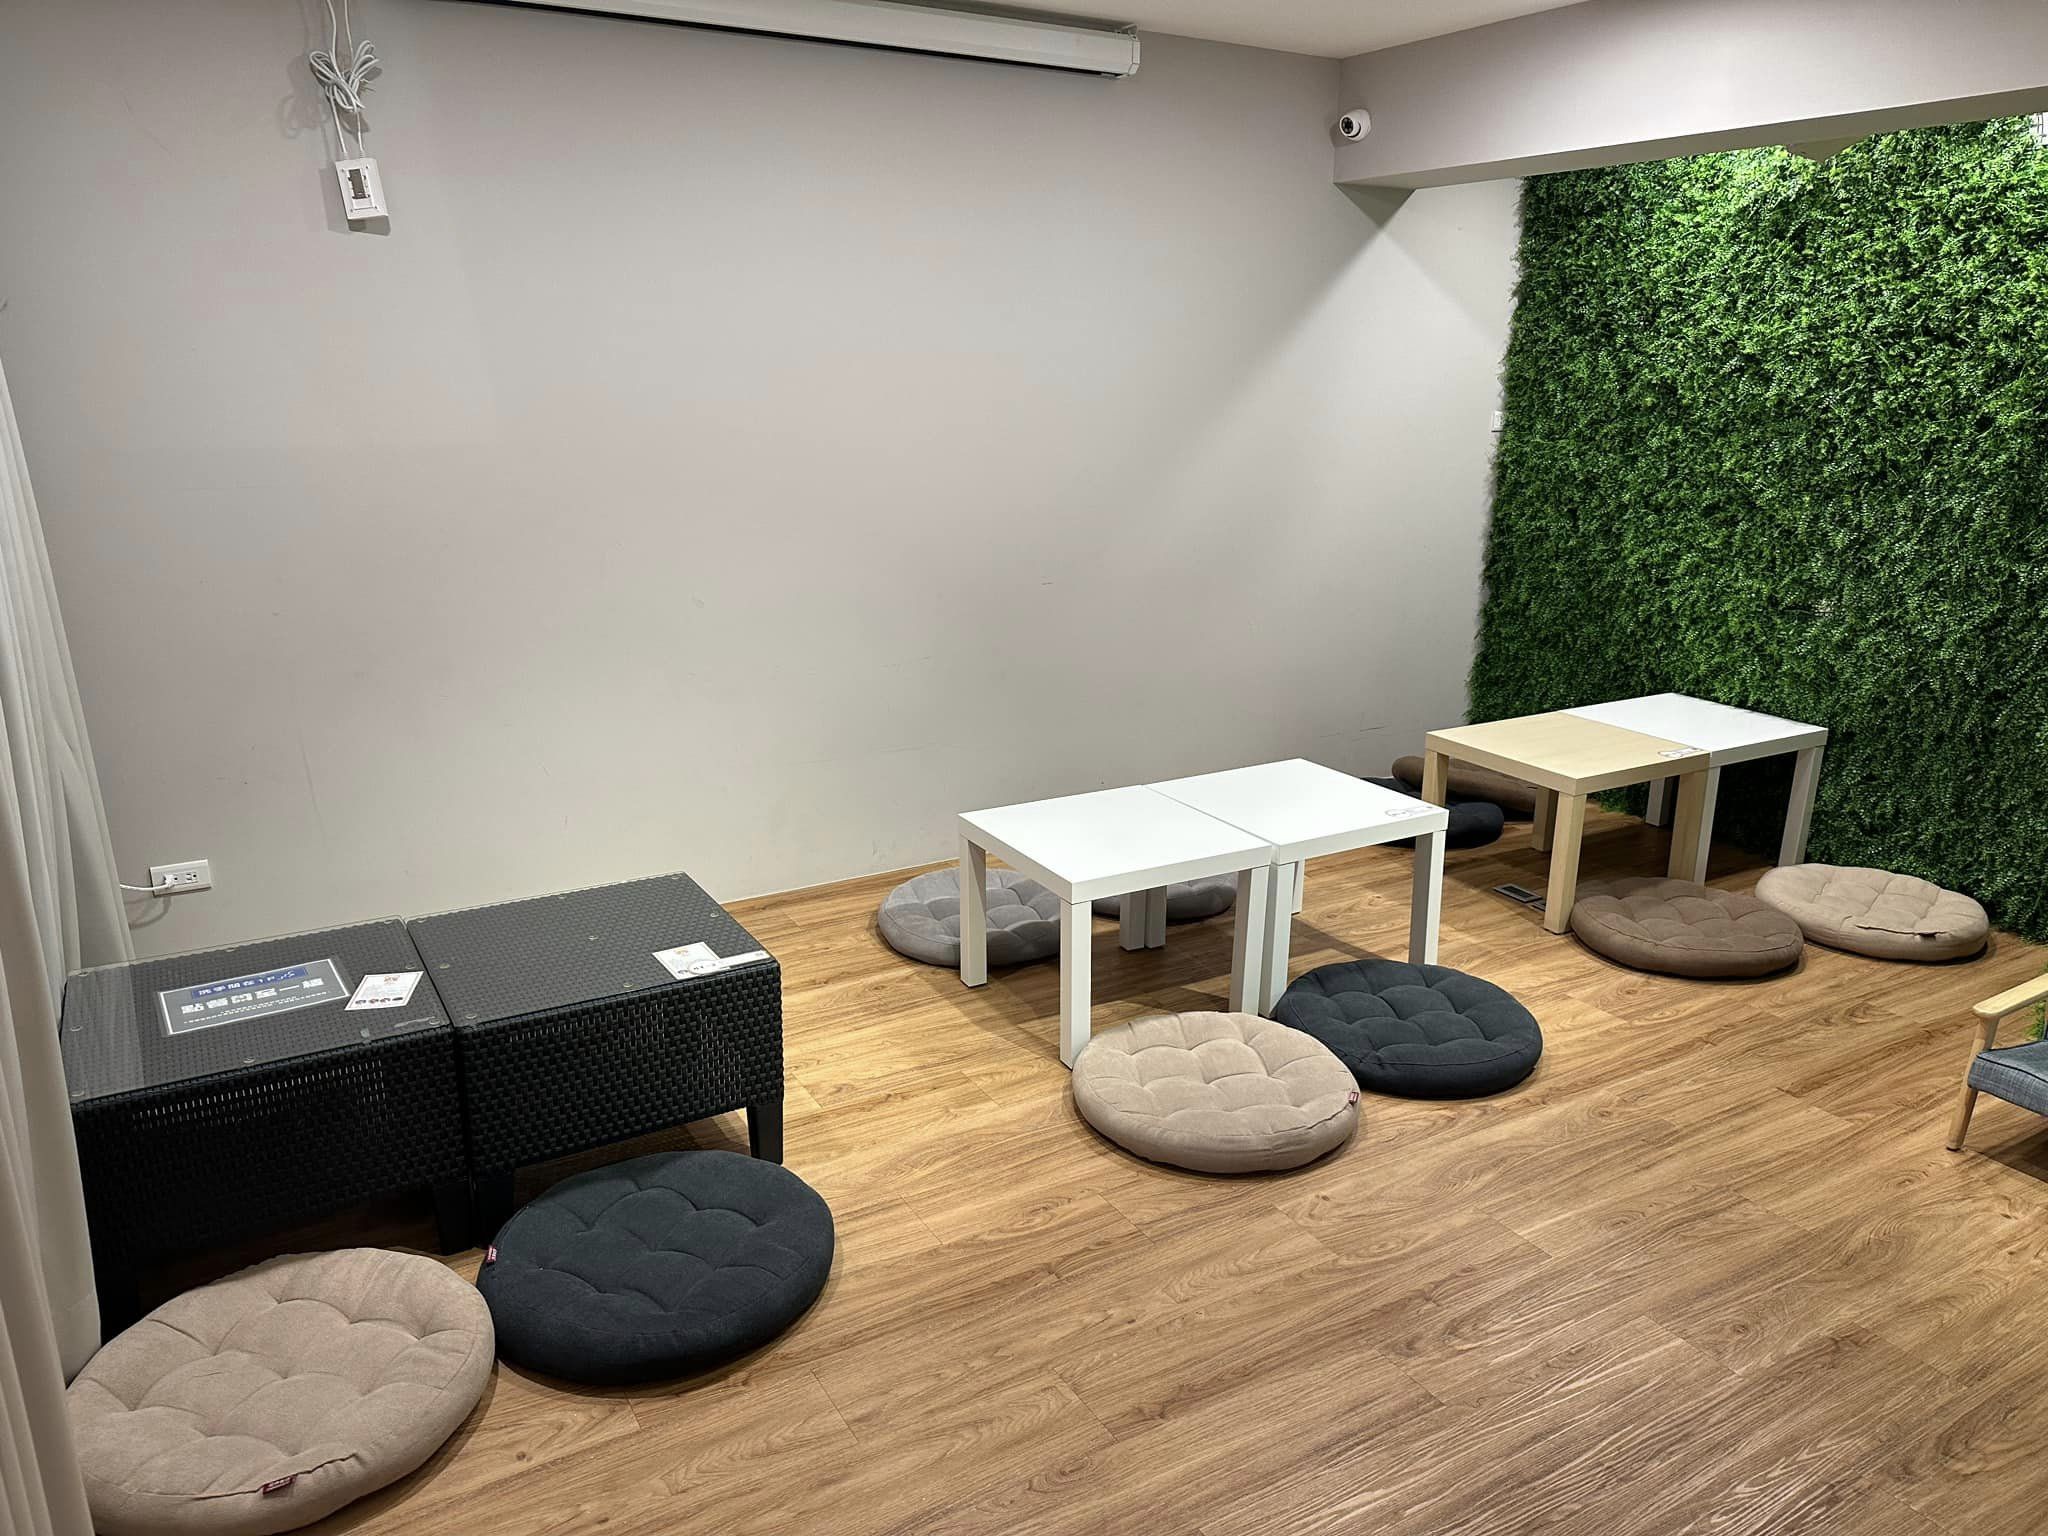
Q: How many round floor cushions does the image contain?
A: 10